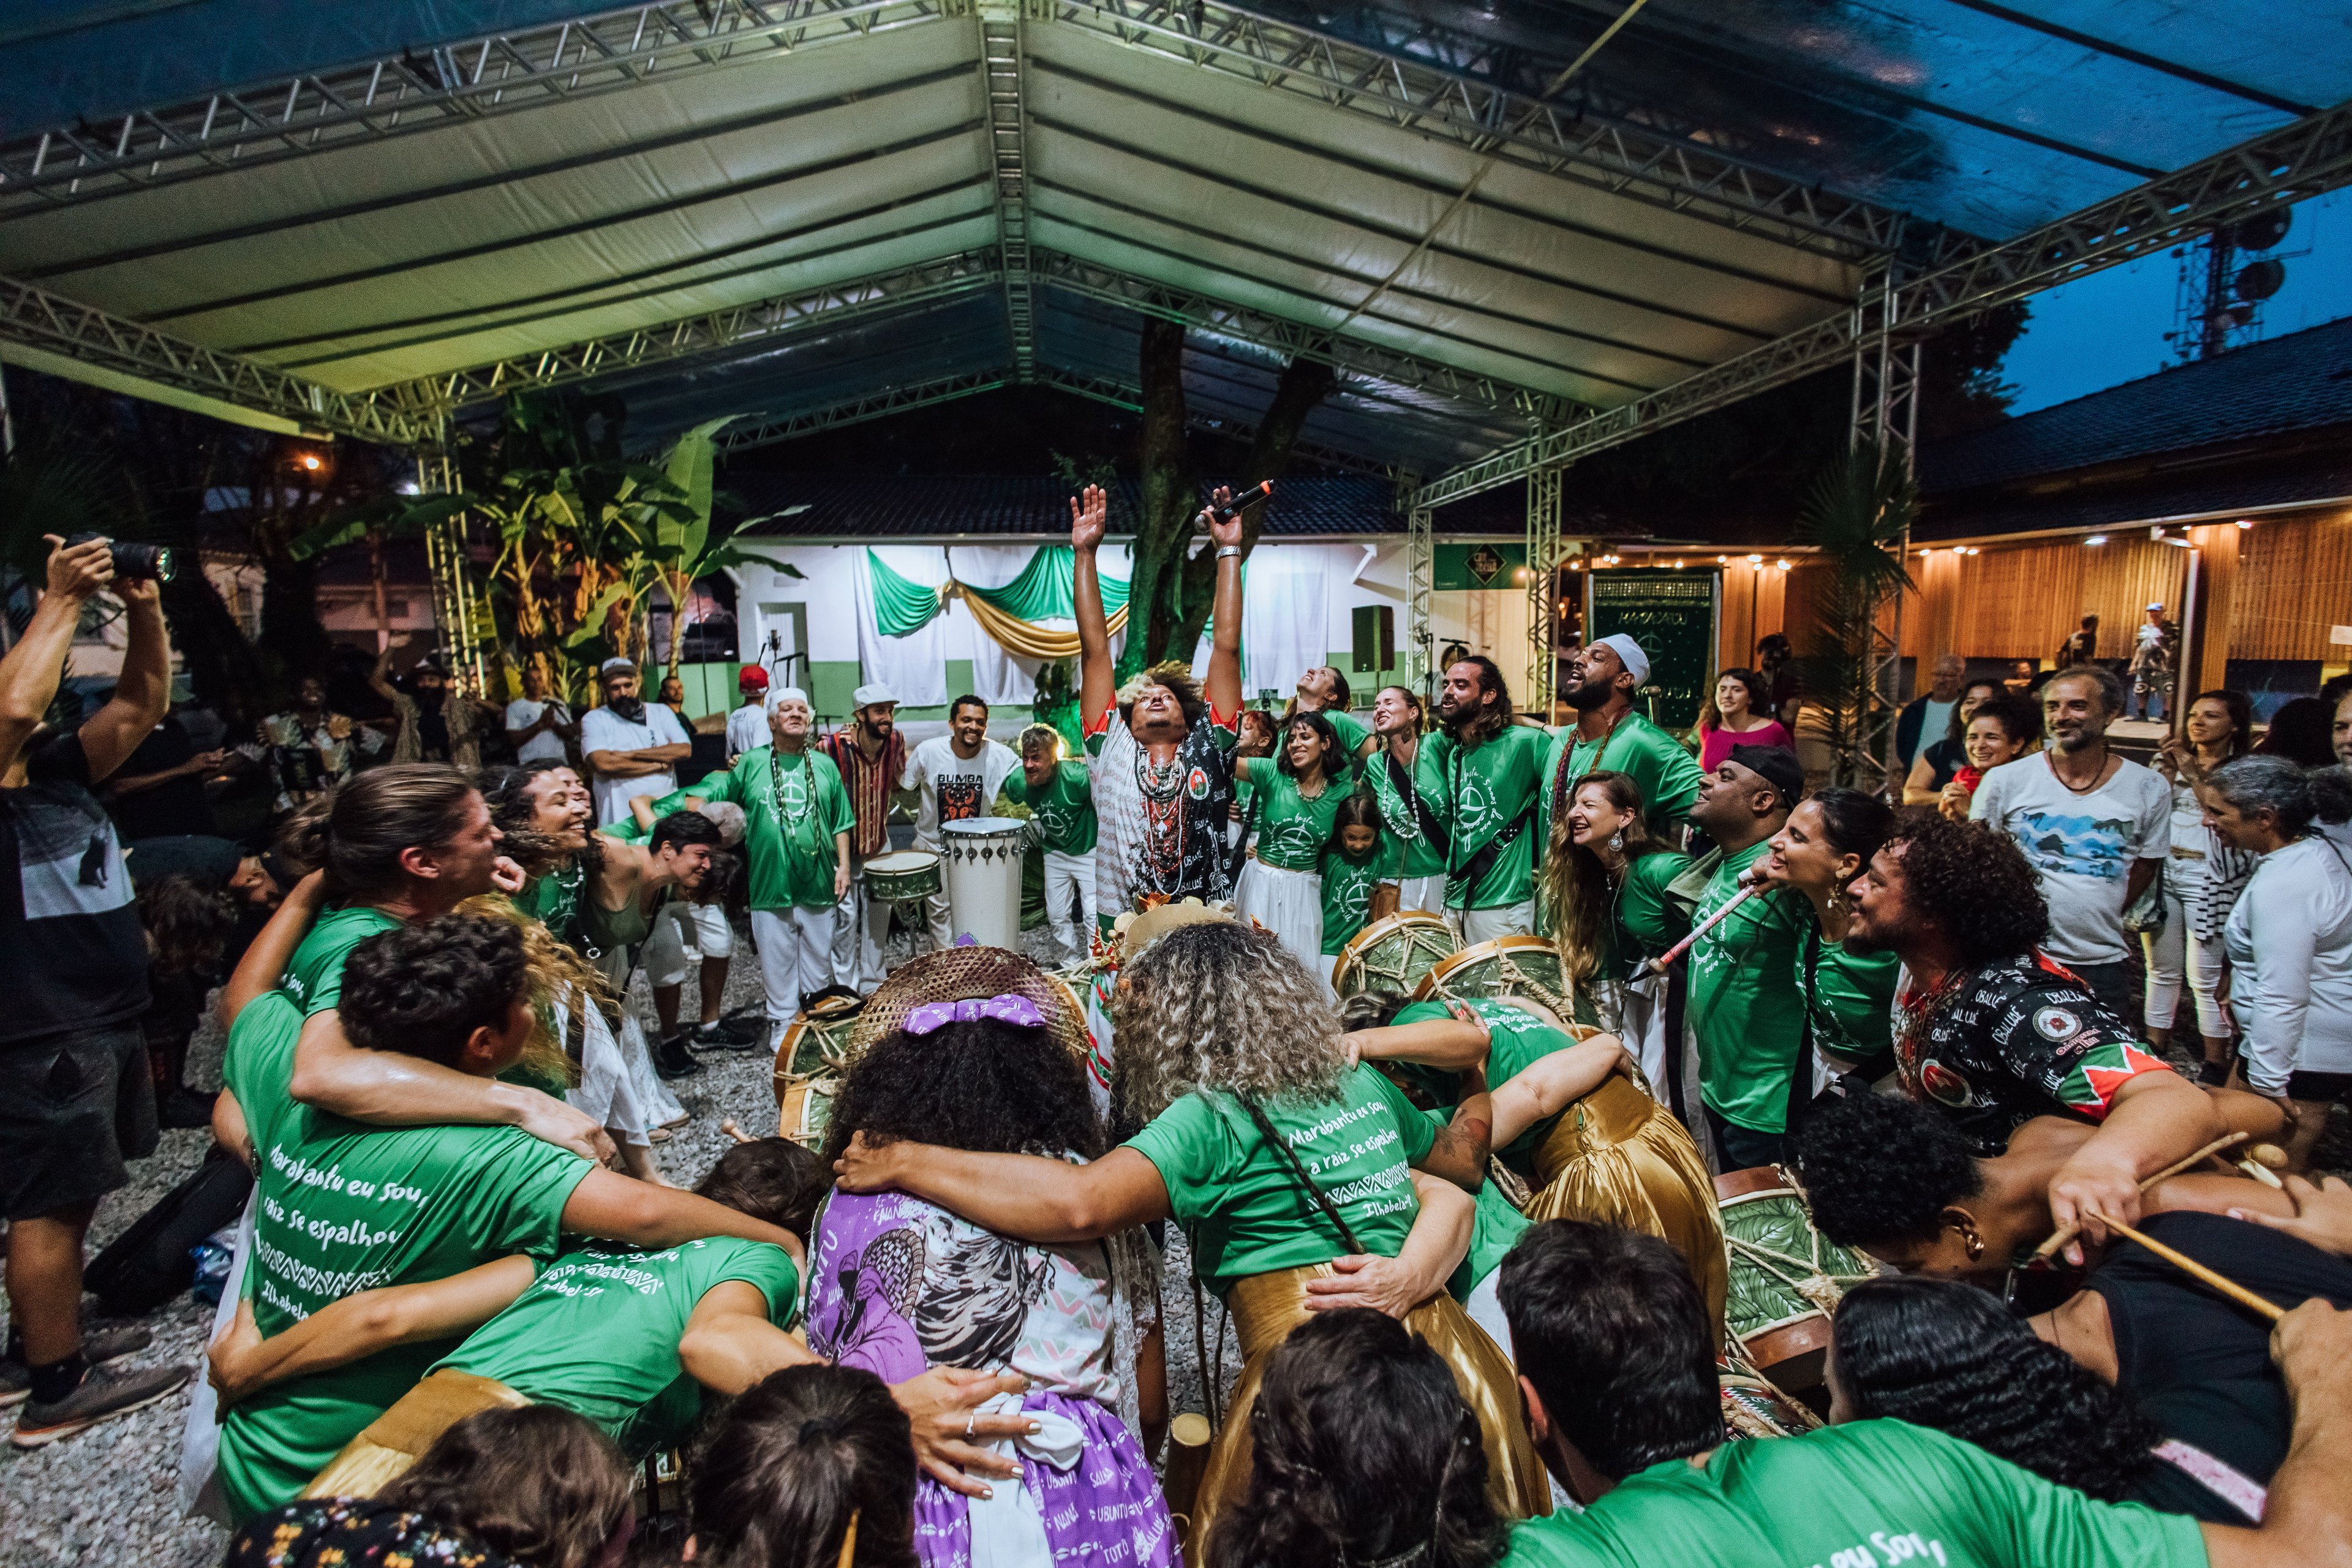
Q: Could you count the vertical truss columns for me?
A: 4